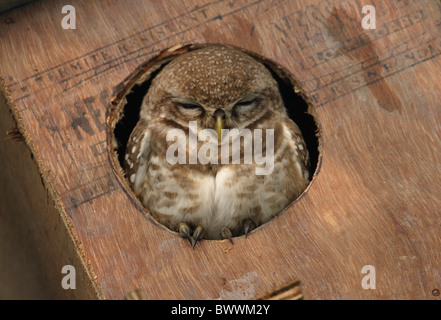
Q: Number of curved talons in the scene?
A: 4